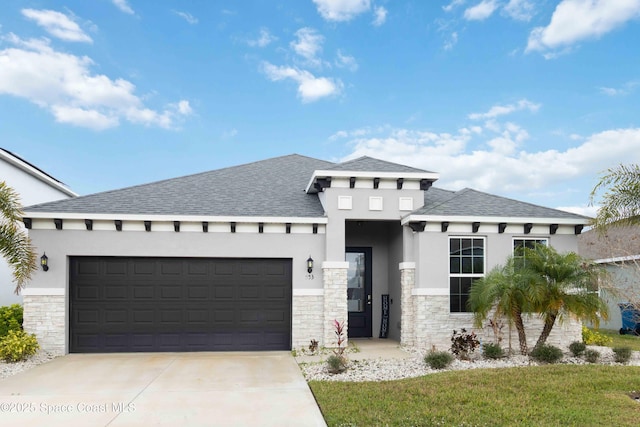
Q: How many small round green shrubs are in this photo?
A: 7